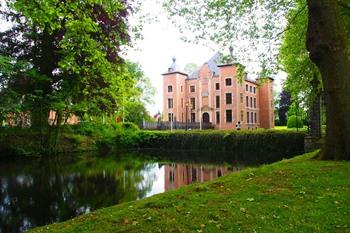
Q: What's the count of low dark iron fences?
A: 1